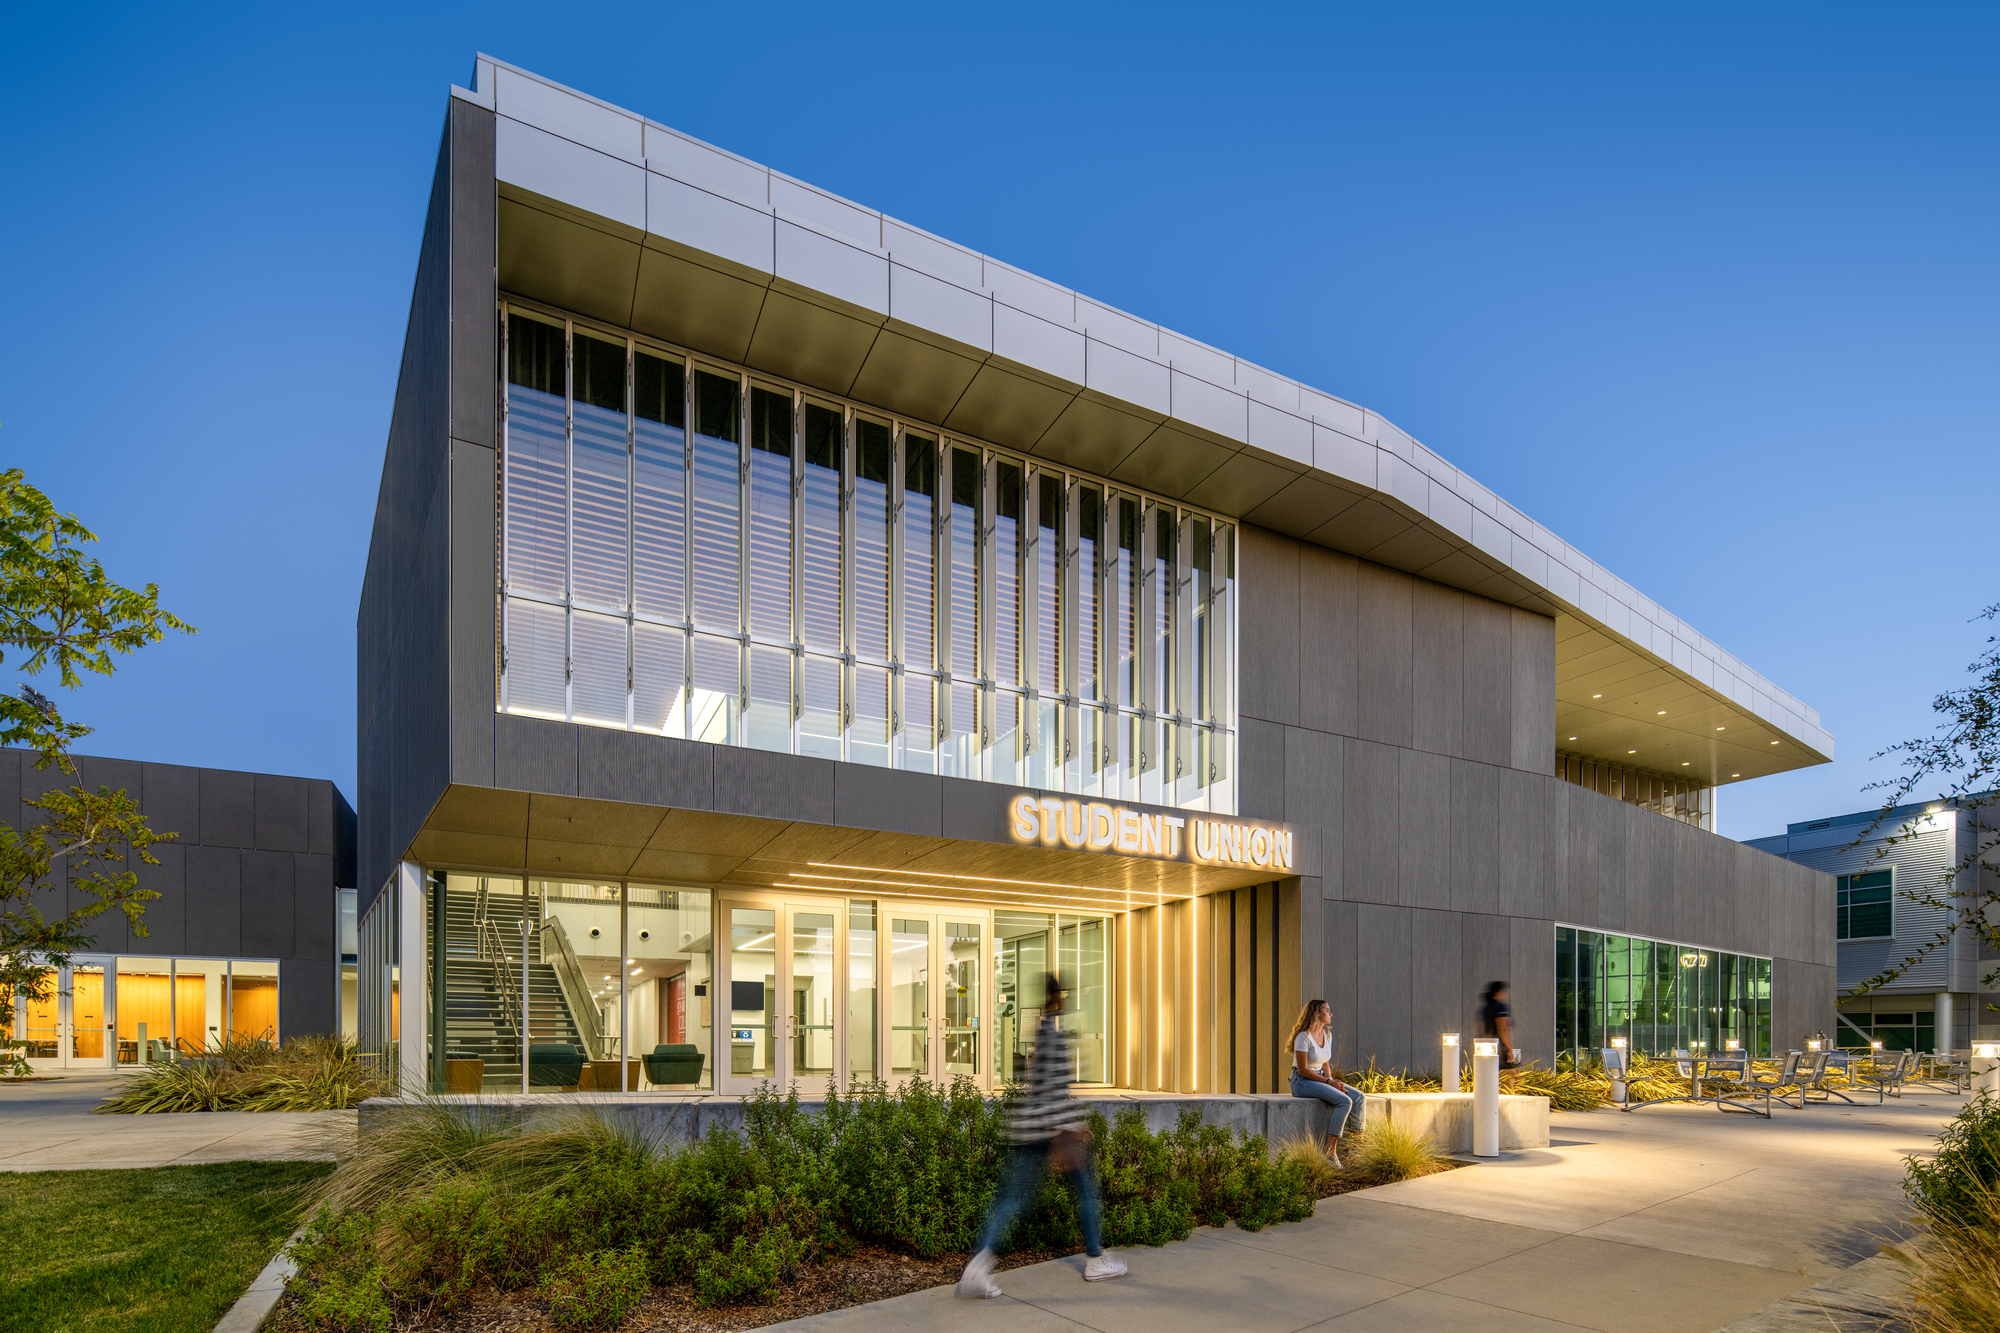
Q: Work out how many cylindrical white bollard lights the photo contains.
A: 7